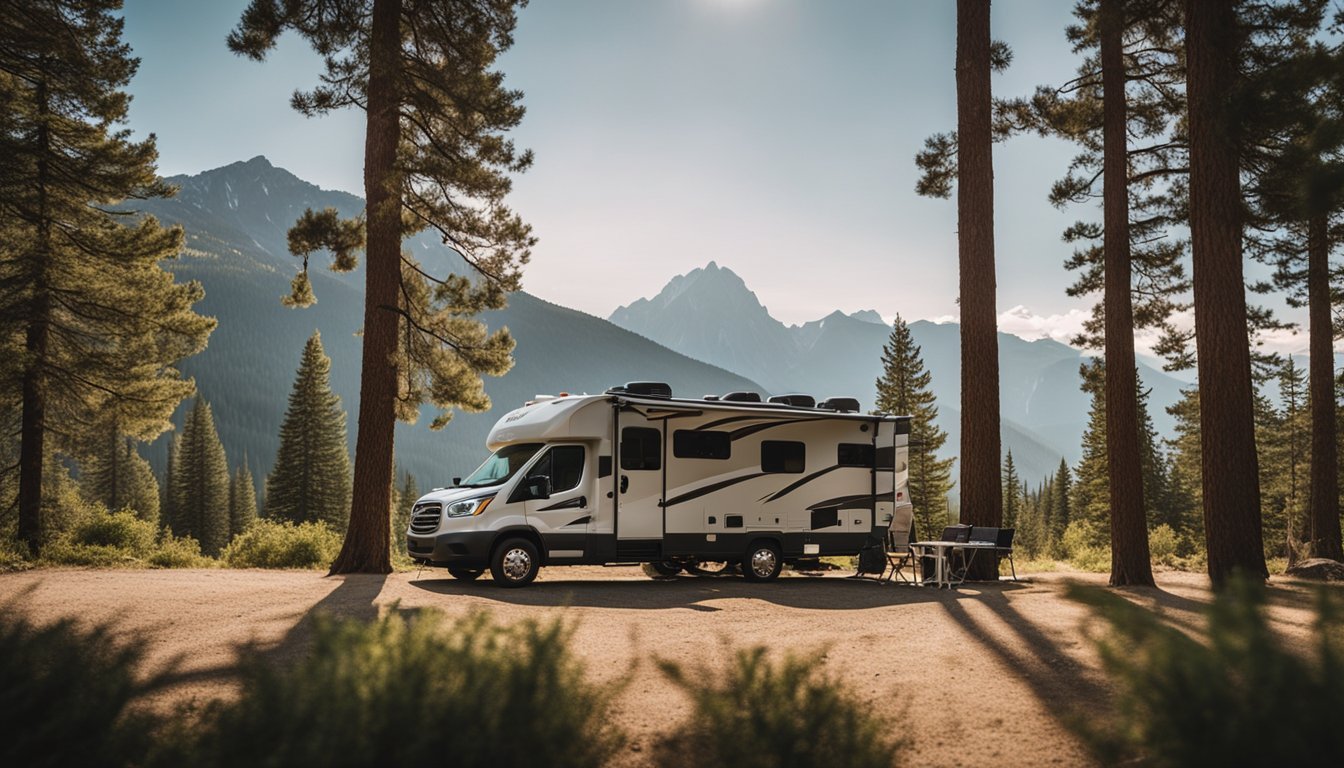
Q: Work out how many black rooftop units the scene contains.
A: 4